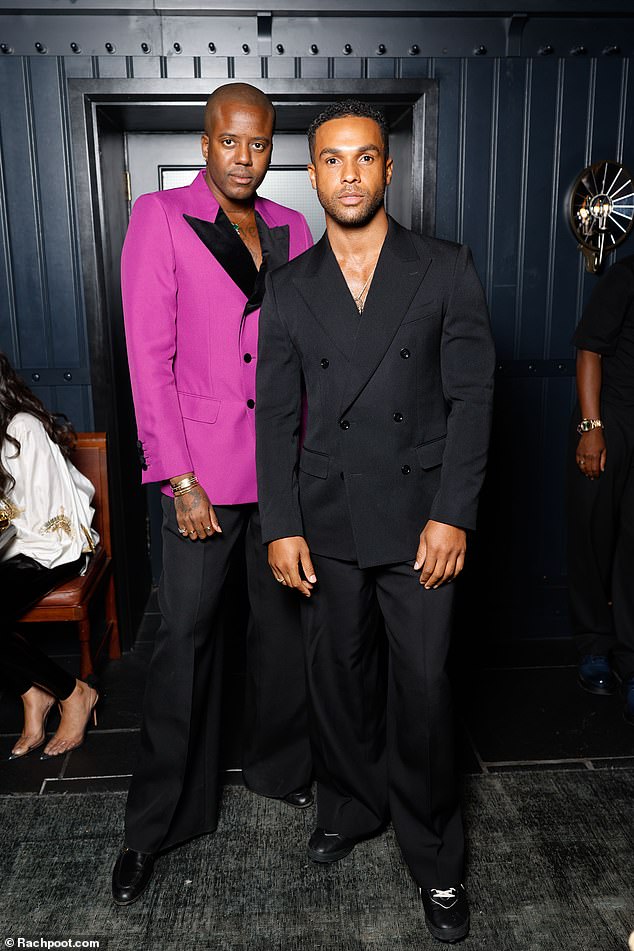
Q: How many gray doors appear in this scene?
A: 1